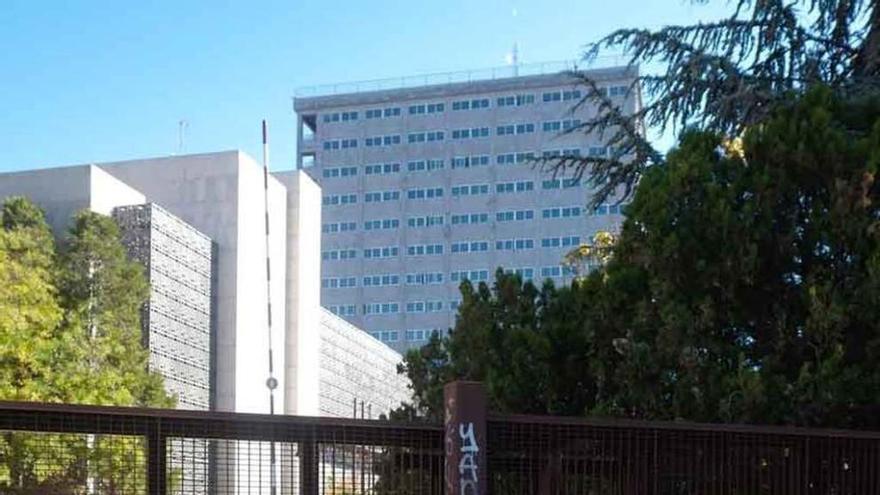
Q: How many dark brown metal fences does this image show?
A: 1